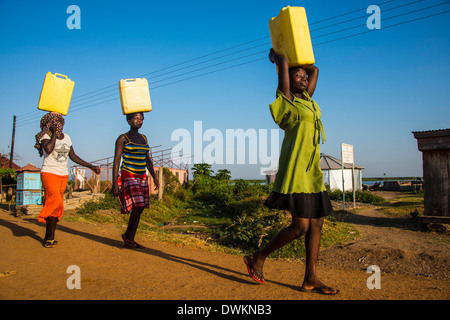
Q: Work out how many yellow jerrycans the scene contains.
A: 3